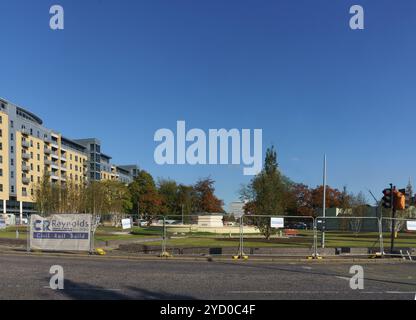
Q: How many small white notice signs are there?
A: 3